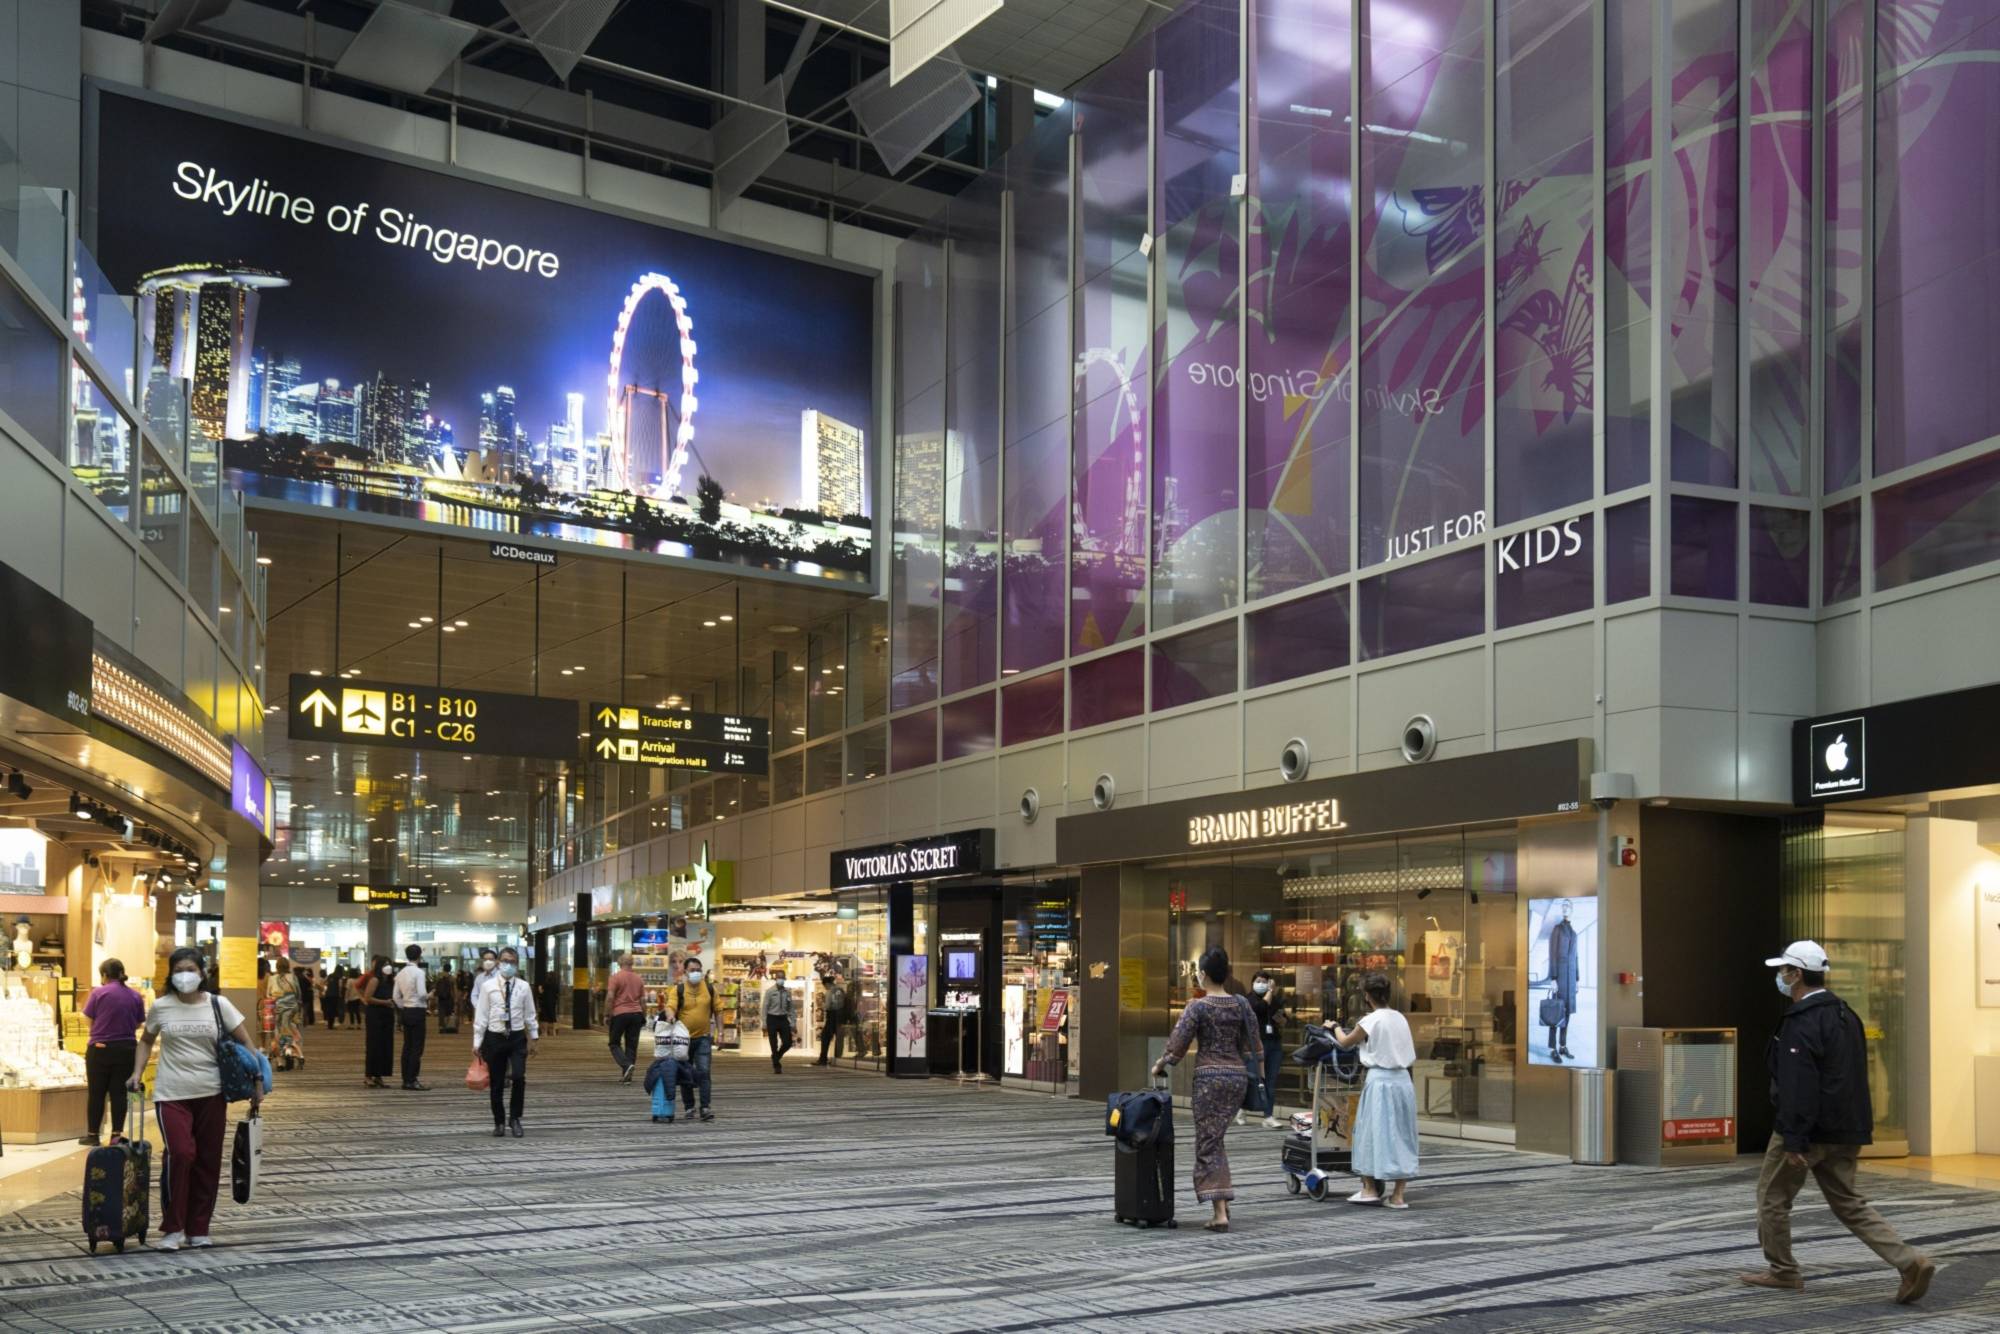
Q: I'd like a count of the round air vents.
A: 4